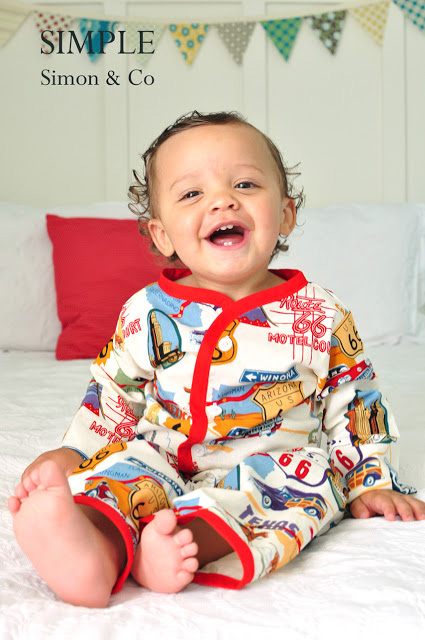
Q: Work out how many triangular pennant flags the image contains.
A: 10